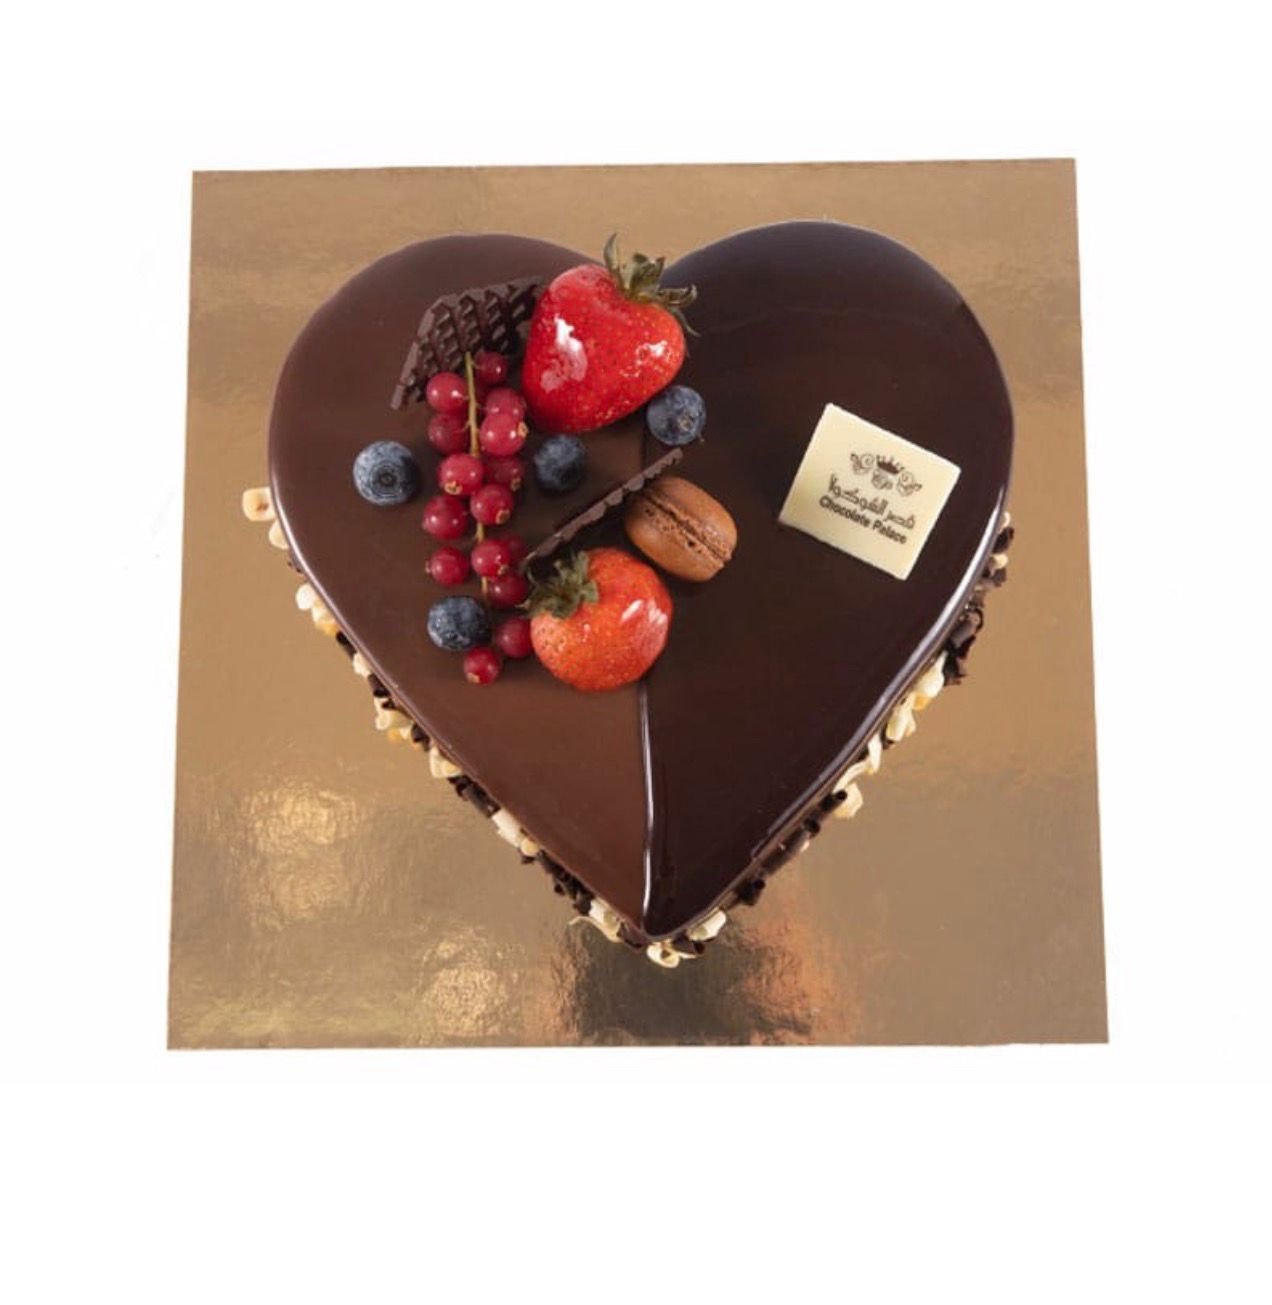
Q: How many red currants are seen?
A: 15